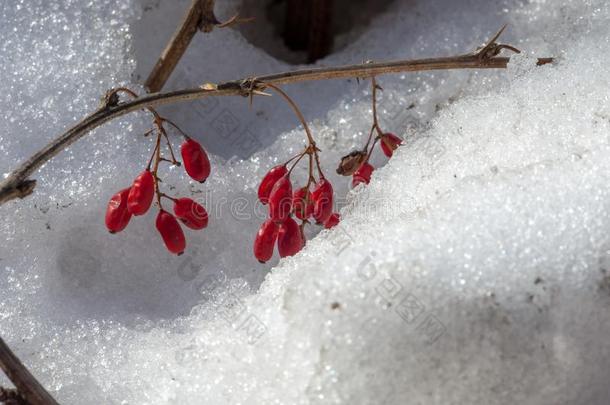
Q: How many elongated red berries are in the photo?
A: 14